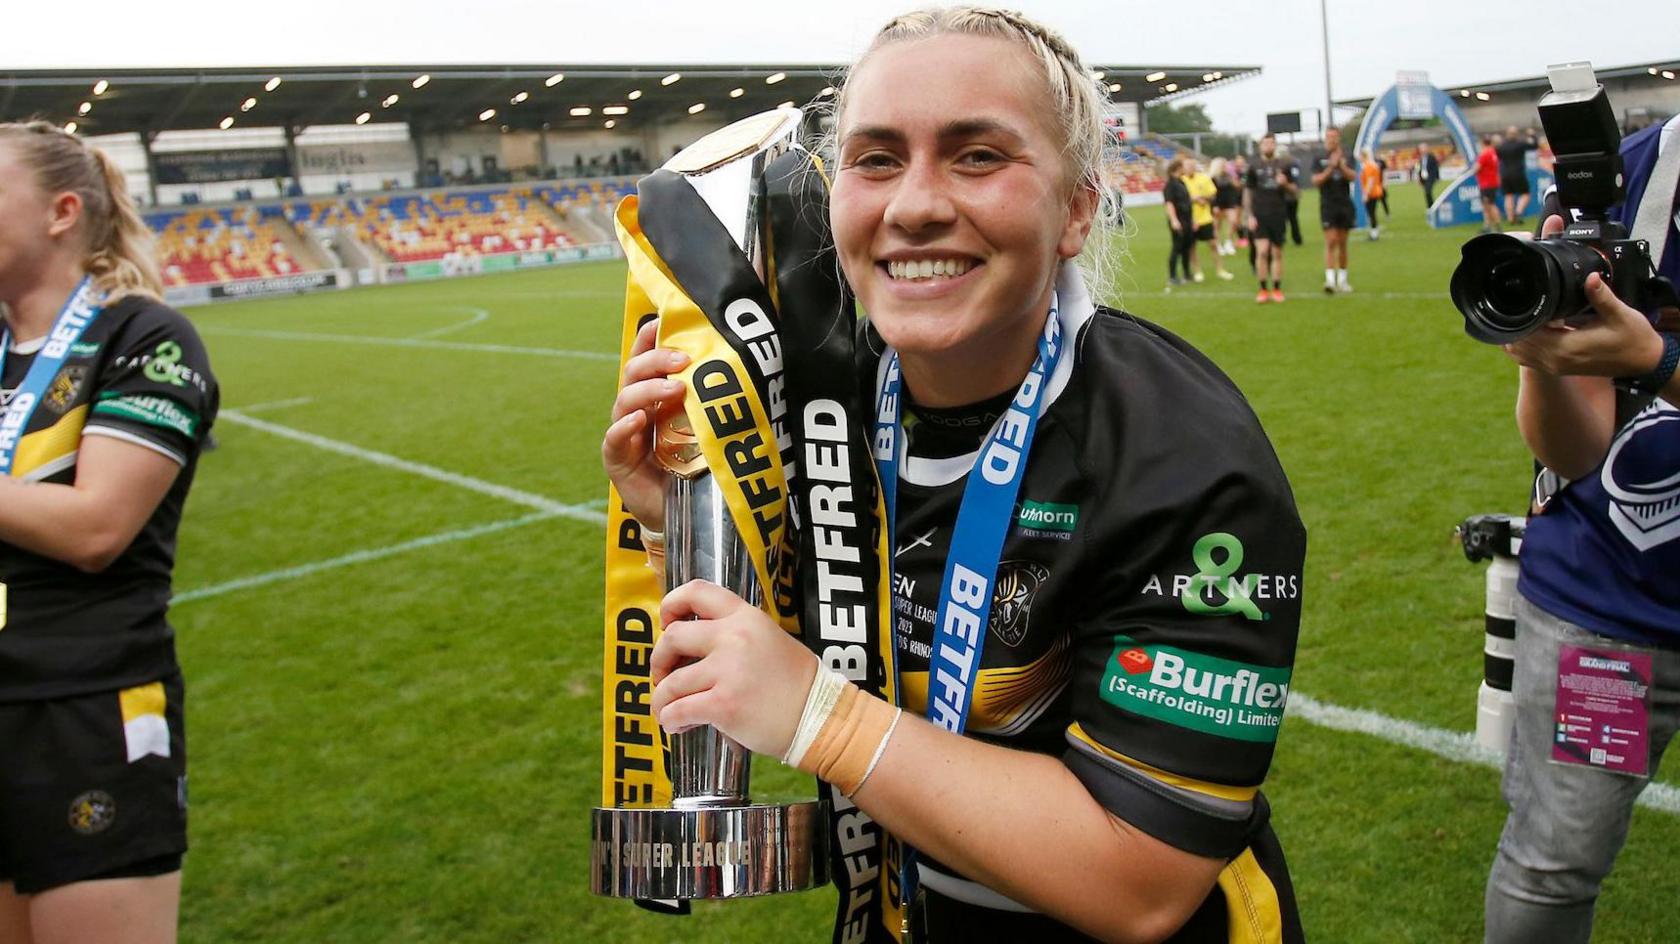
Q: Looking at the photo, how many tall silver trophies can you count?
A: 1